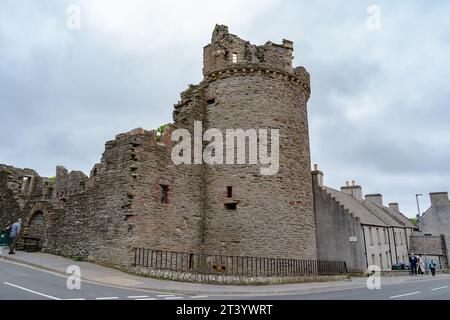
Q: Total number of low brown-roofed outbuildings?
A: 1